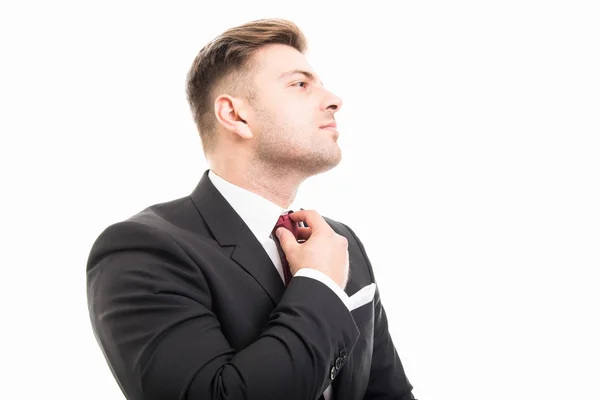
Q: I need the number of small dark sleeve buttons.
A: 3